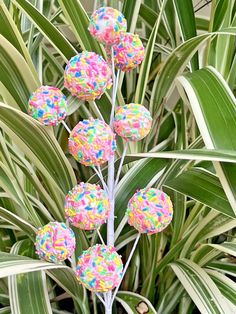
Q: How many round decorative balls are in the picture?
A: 10